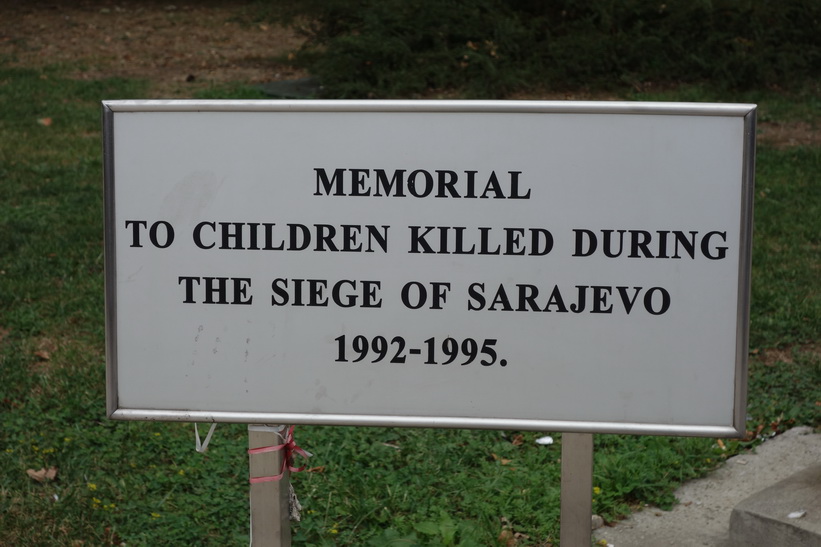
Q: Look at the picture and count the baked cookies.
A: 0